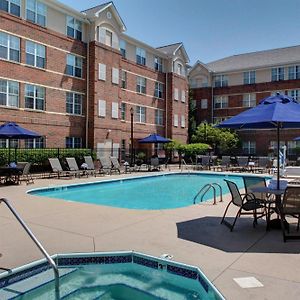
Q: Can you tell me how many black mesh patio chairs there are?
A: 3